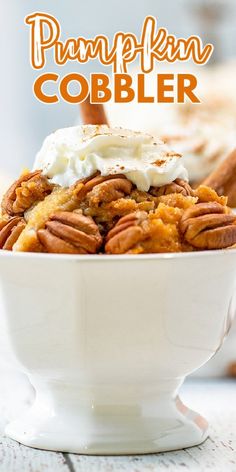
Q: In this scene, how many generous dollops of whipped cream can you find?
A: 1